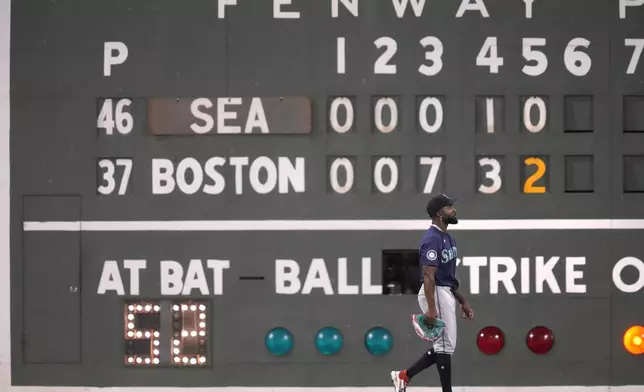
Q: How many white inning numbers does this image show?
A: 7